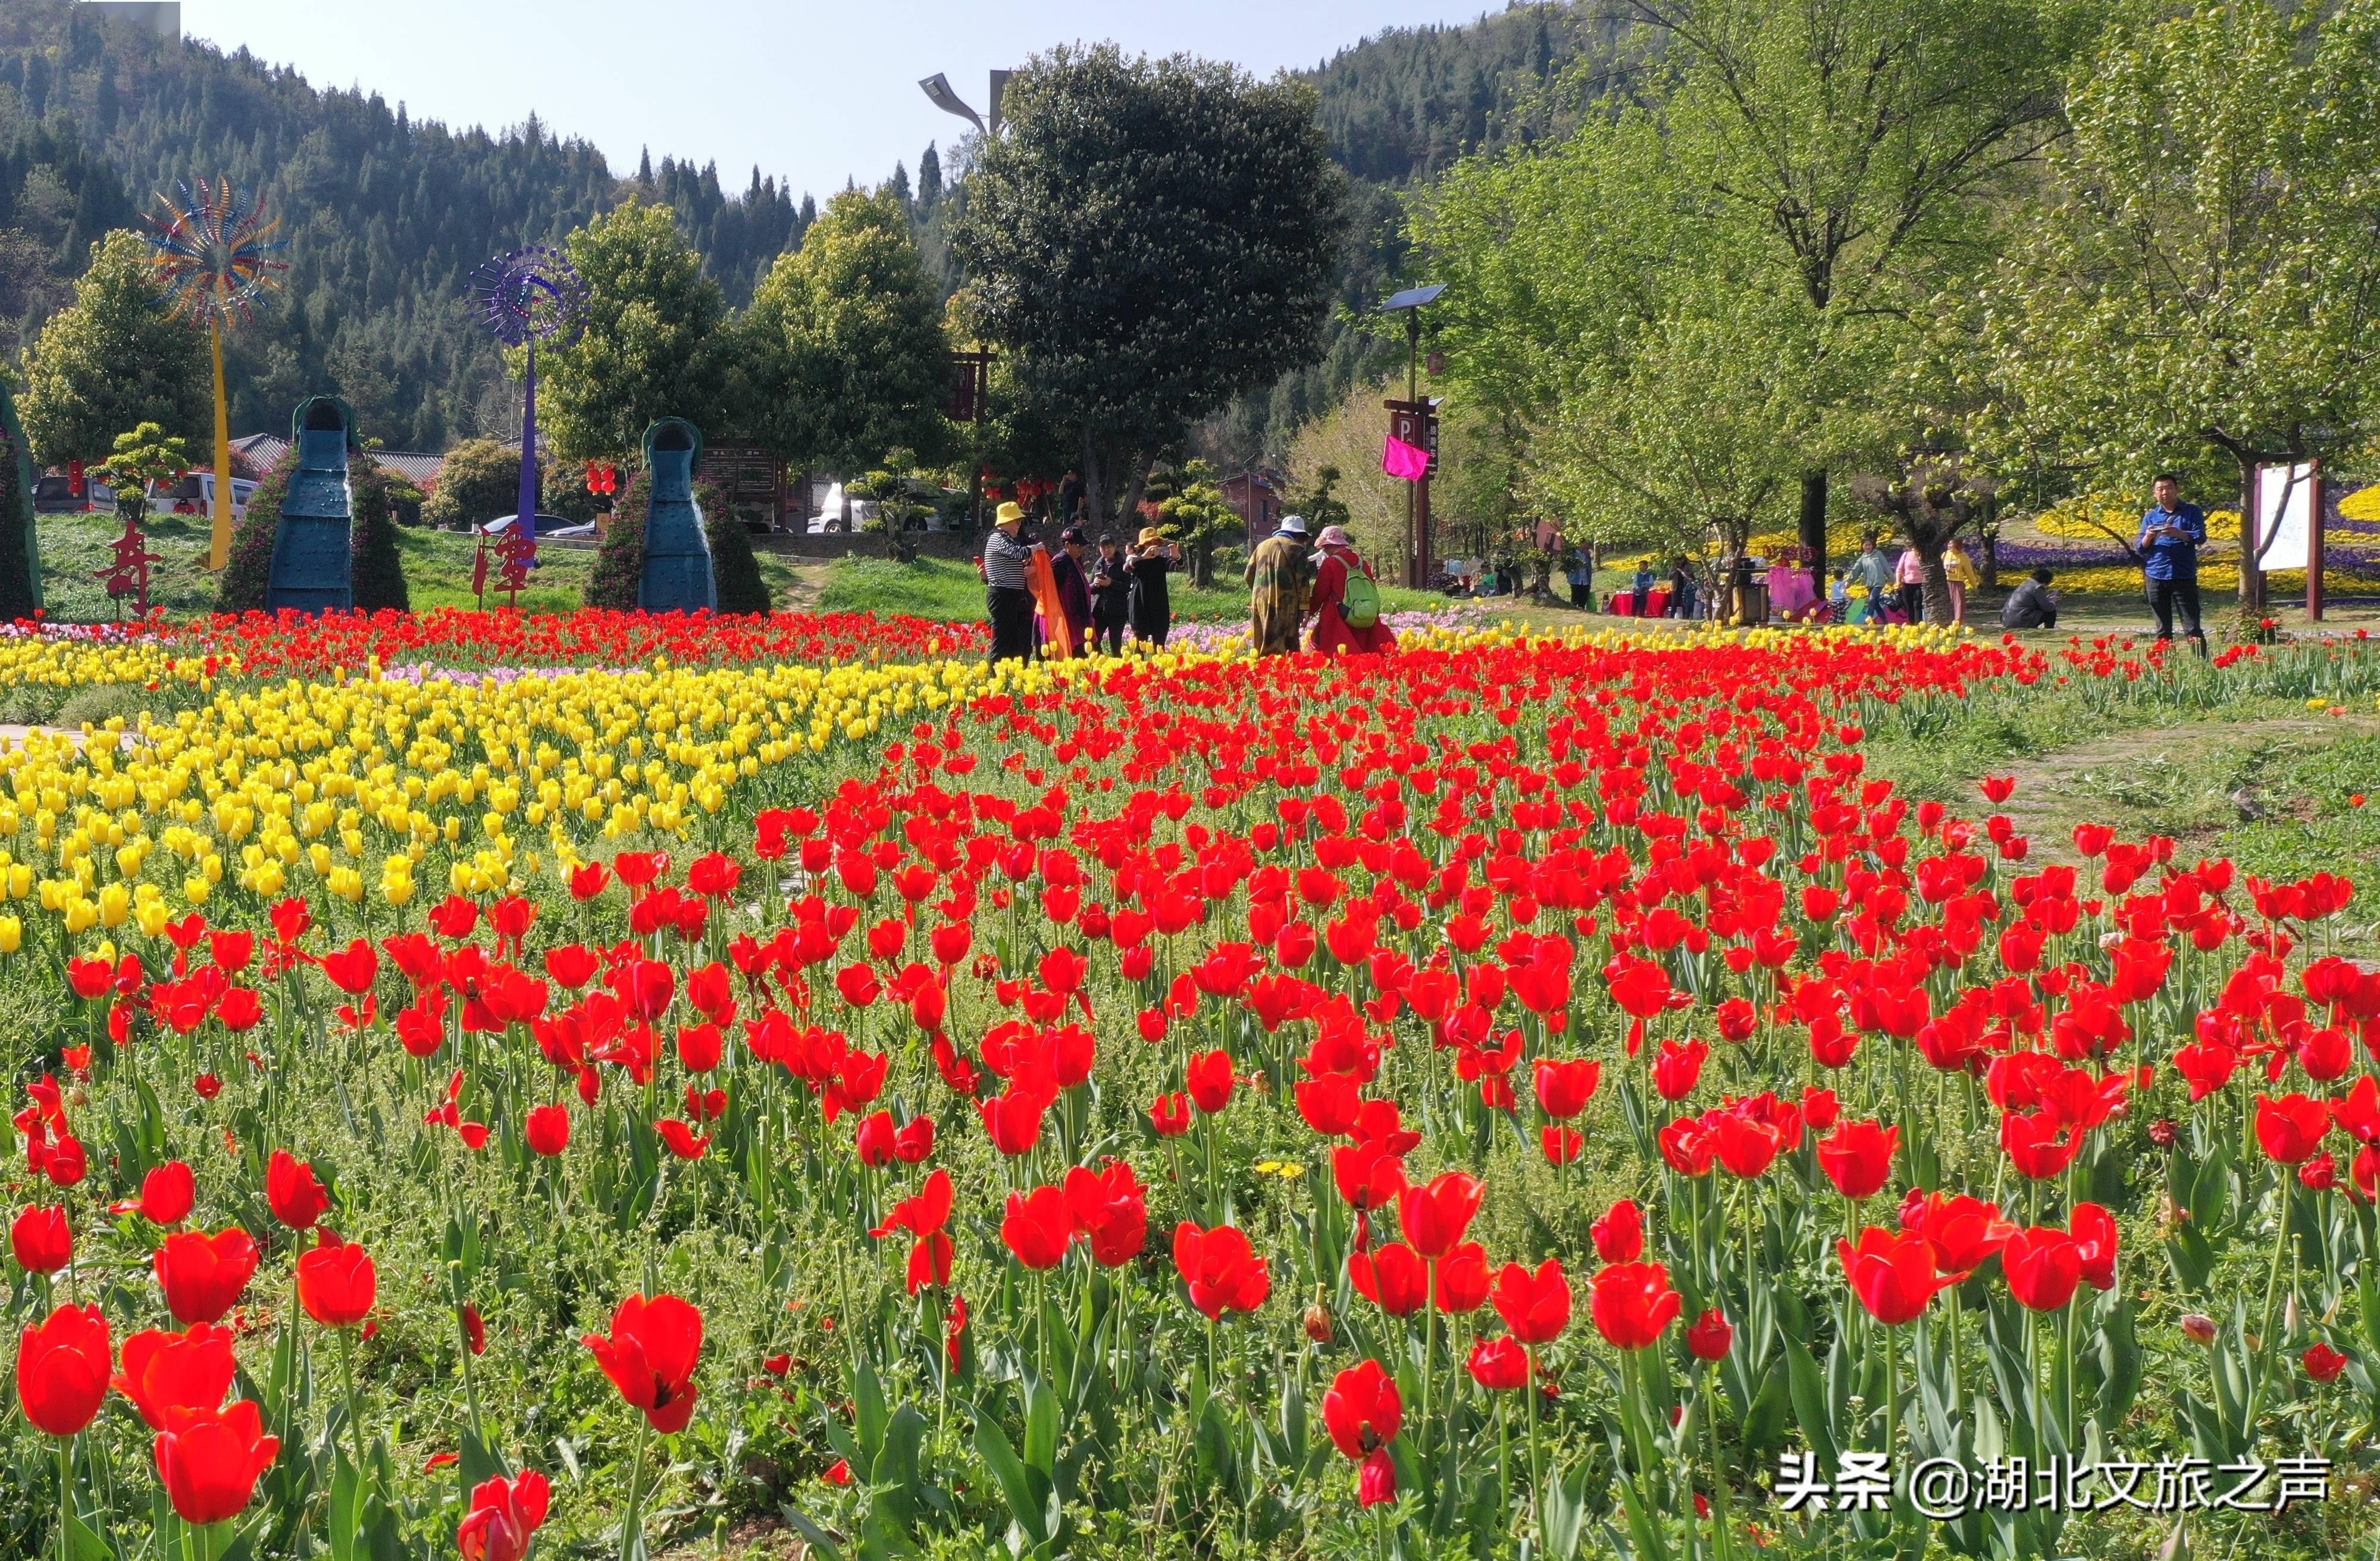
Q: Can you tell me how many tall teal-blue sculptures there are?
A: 2